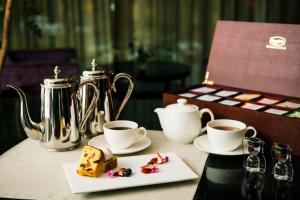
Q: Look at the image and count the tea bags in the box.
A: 11